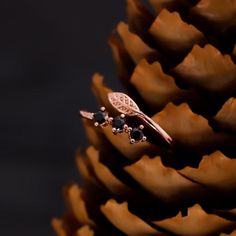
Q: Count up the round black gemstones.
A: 3